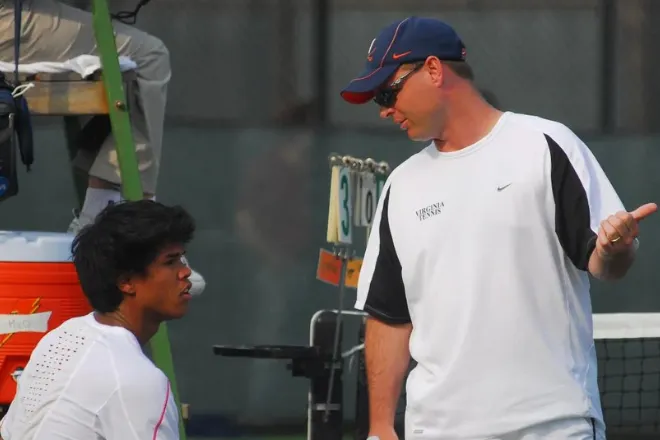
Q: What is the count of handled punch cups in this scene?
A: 0